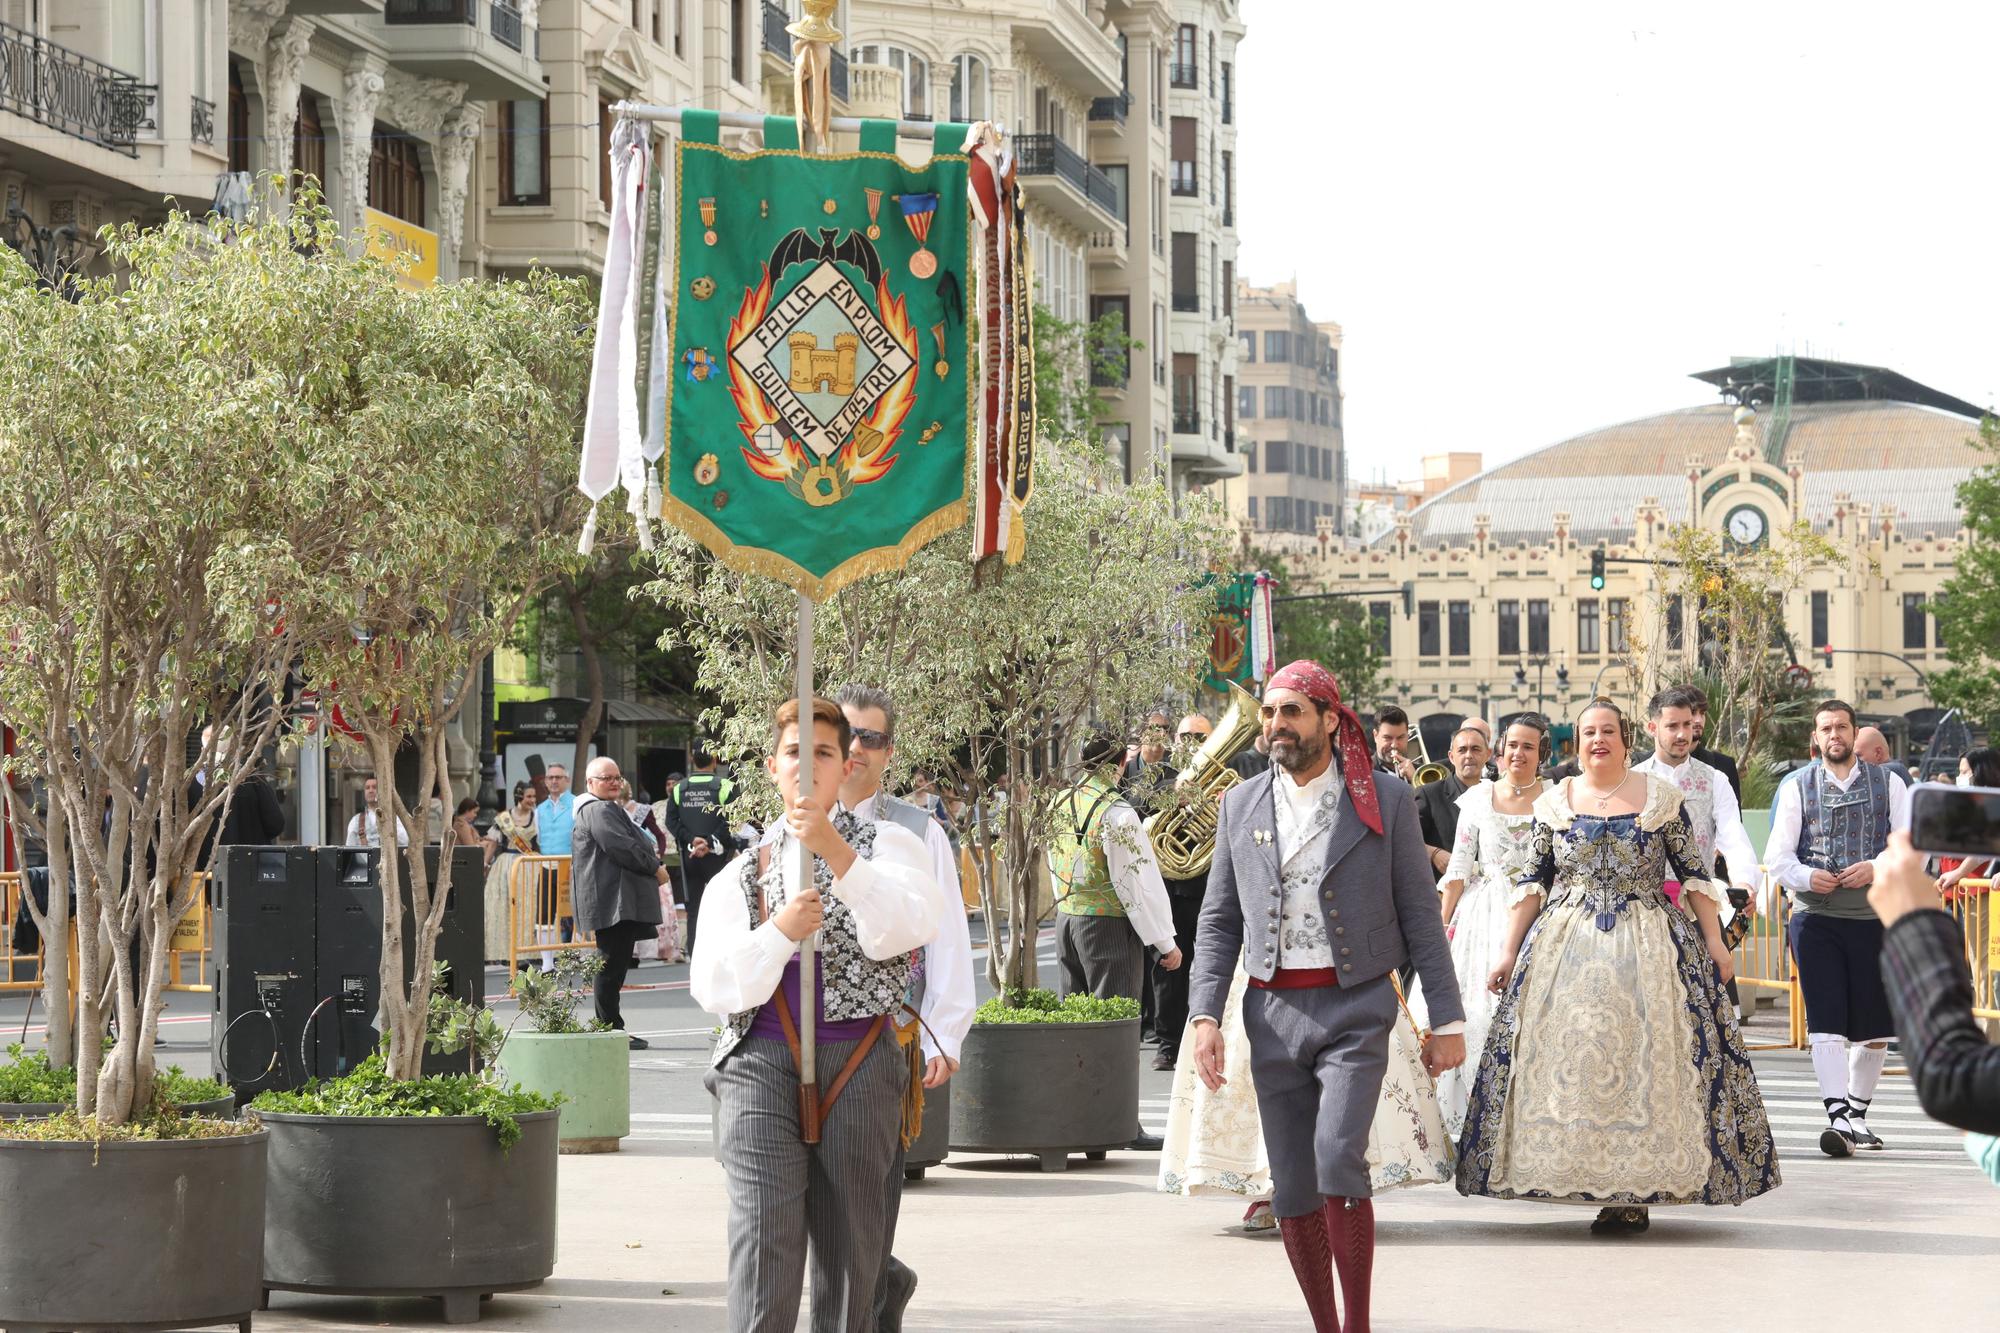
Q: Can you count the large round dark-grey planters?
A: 5